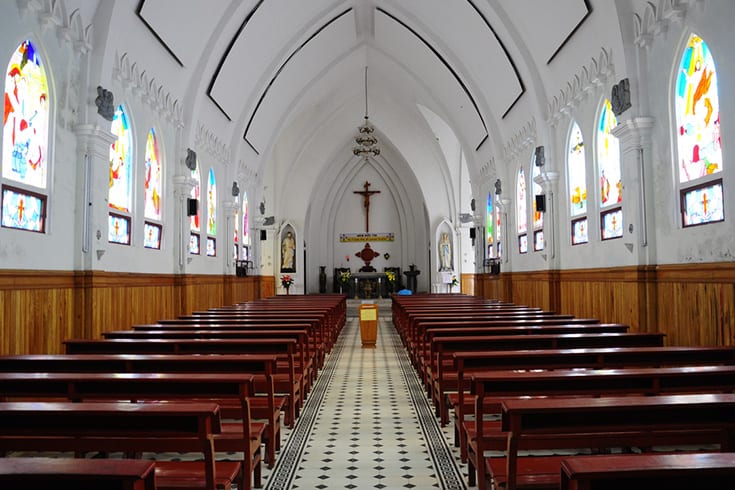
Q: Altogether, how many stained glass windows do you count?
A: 14